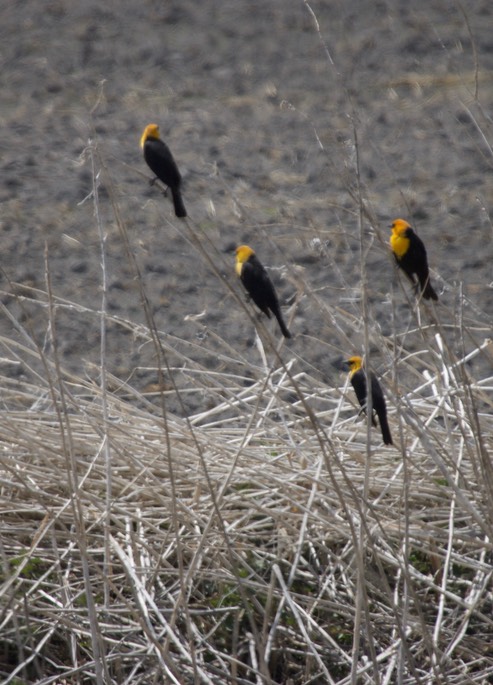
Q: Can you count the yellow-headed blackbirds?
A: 4